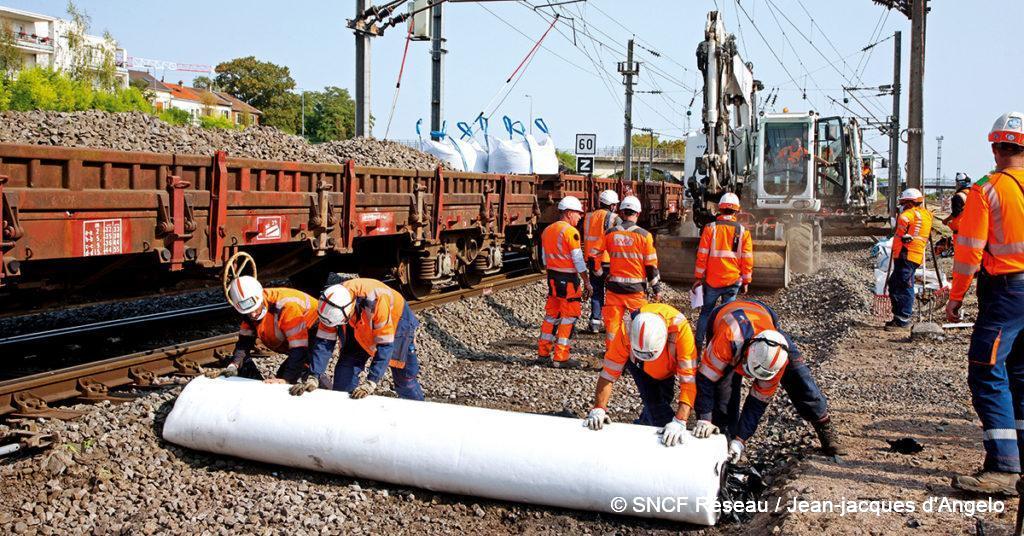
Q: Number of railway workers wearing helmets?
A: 11